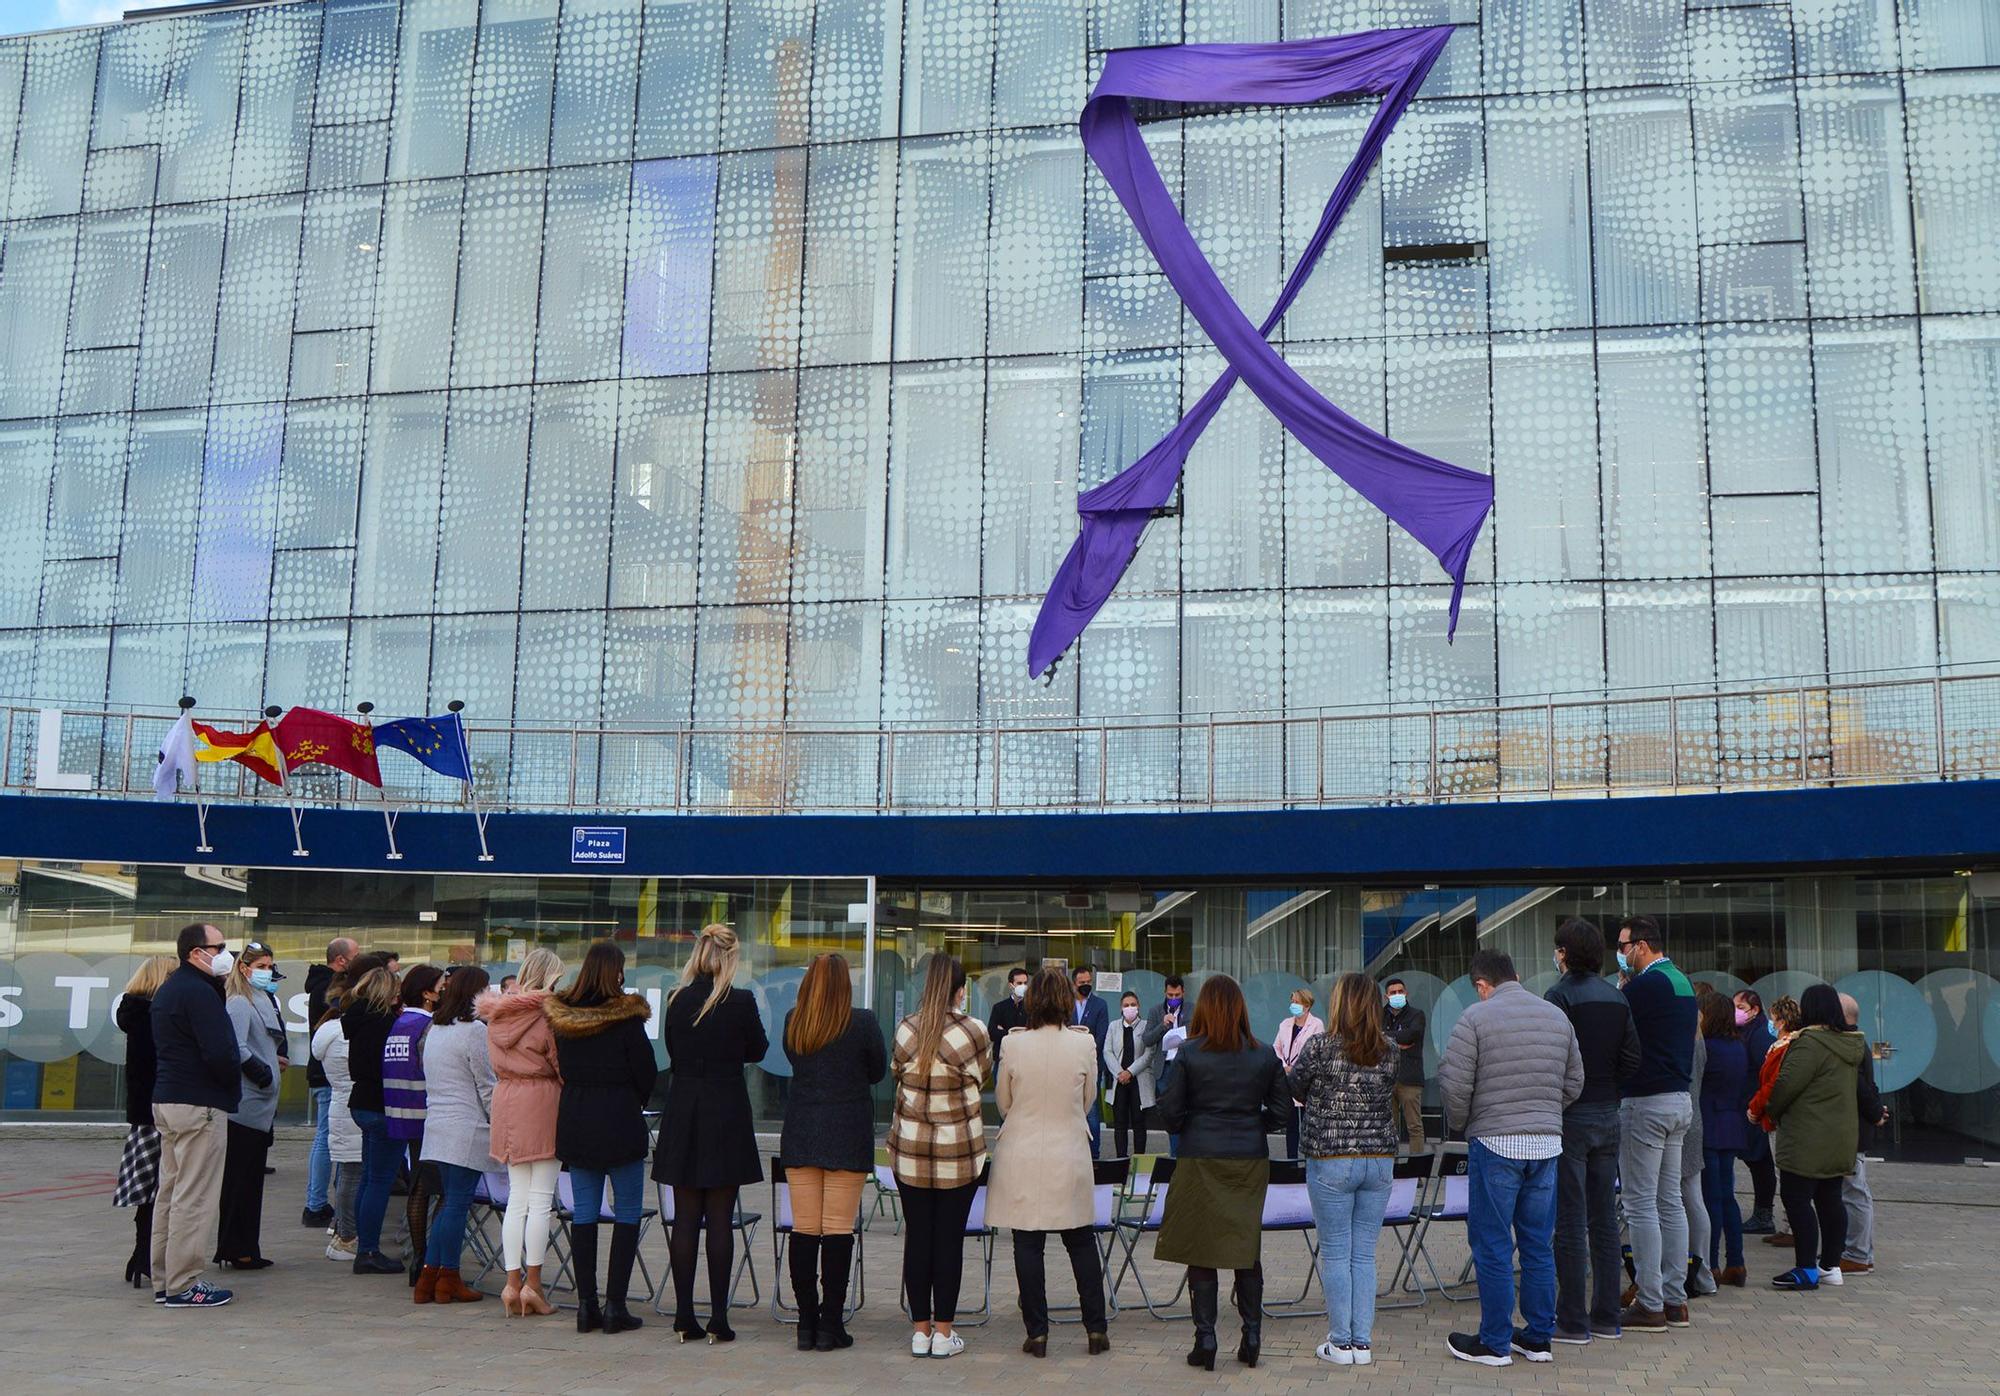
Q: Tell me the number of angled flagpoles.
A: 4